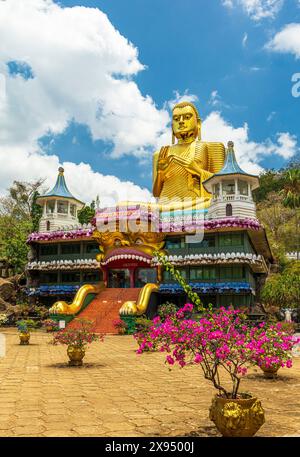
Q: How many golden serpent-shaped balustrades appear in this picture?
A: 2